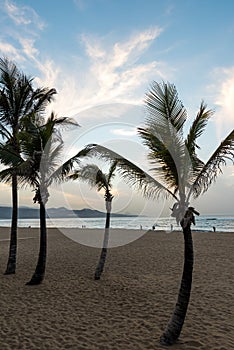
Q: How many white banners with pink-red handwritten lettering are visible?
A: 0